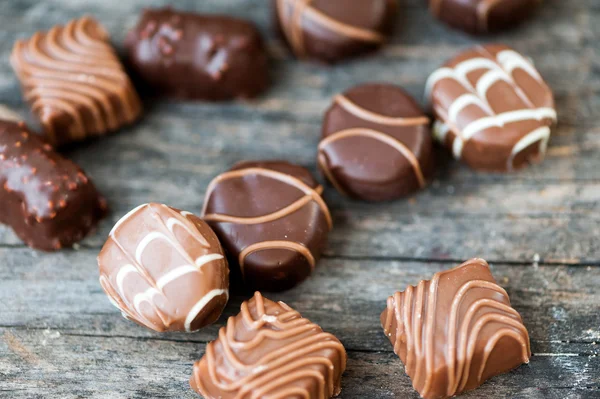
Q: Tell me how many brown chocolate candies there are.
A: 11